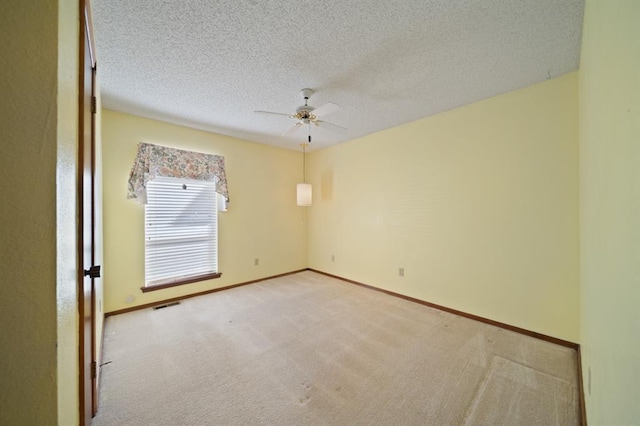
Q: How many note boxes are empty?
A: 0